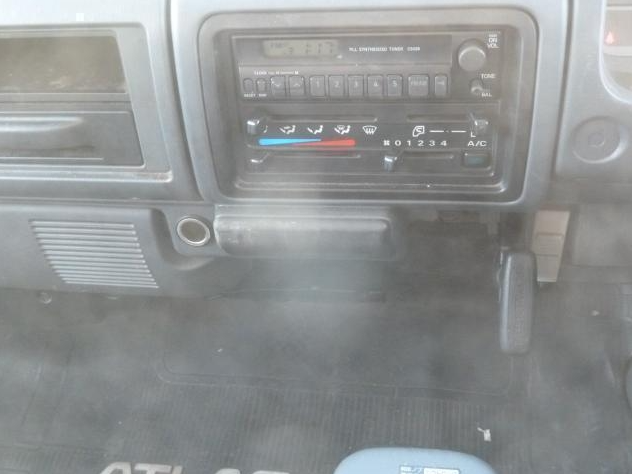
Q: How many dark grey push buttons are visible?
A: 11